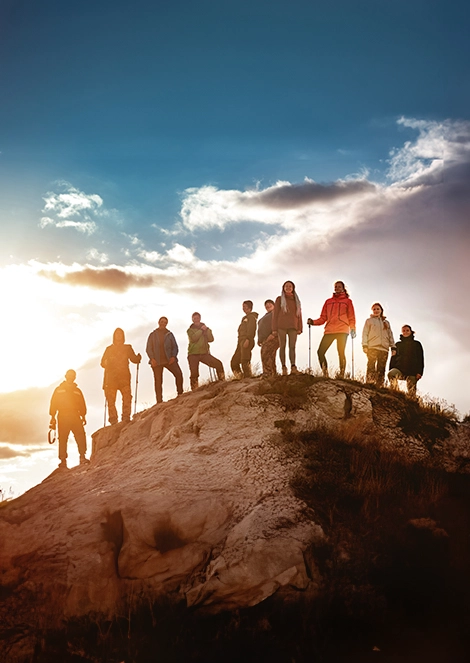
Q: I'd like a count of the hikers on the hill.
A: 10